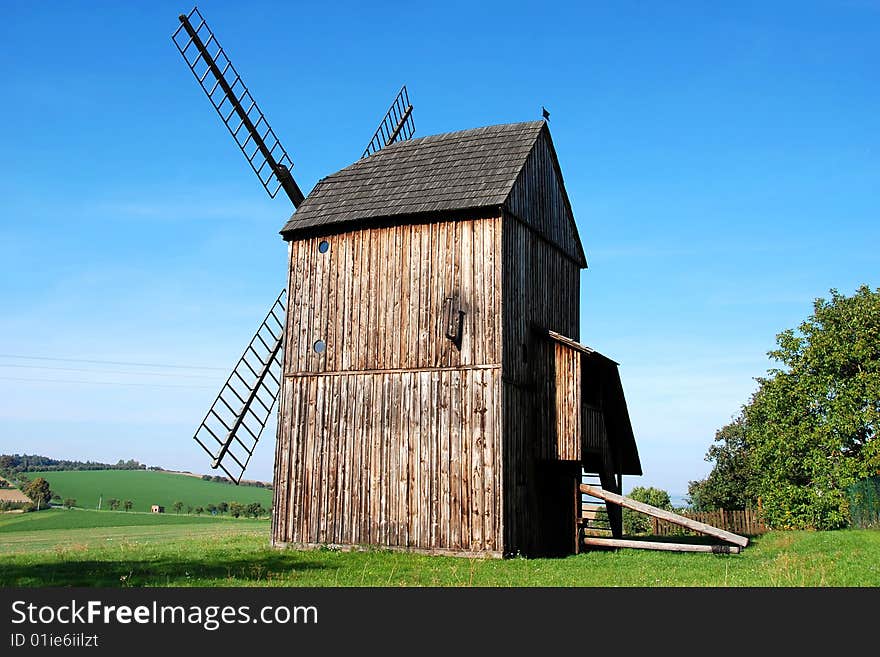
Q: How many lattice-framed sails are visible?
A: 3